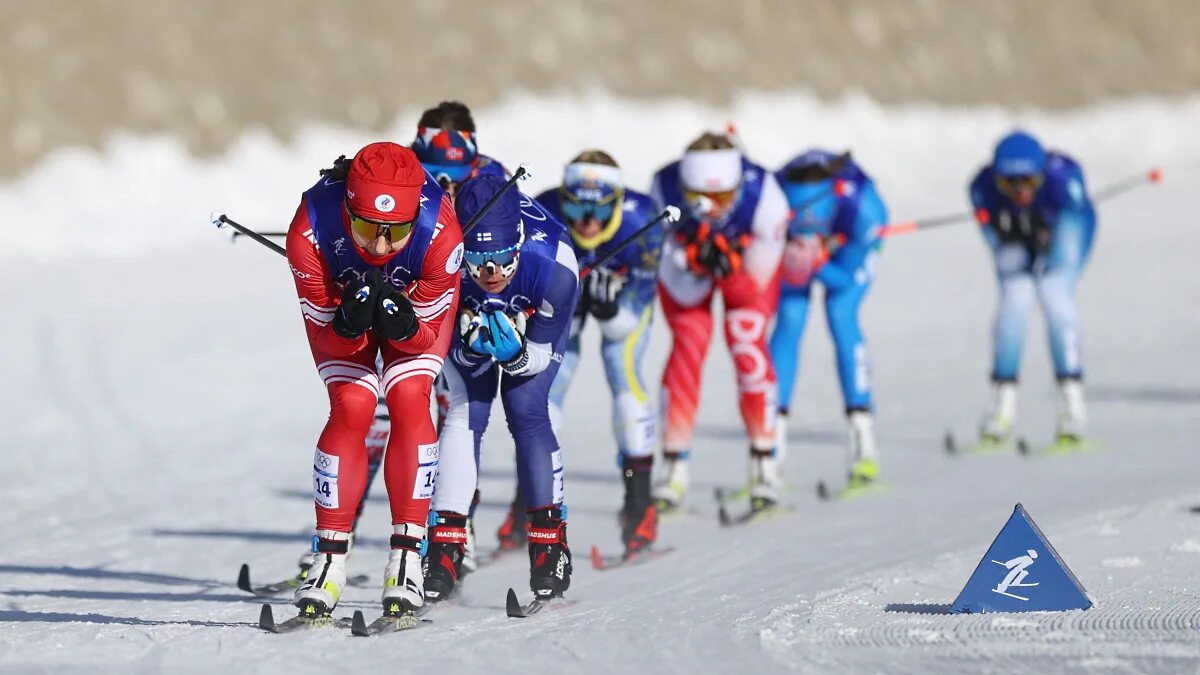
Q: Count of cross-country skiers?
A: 7